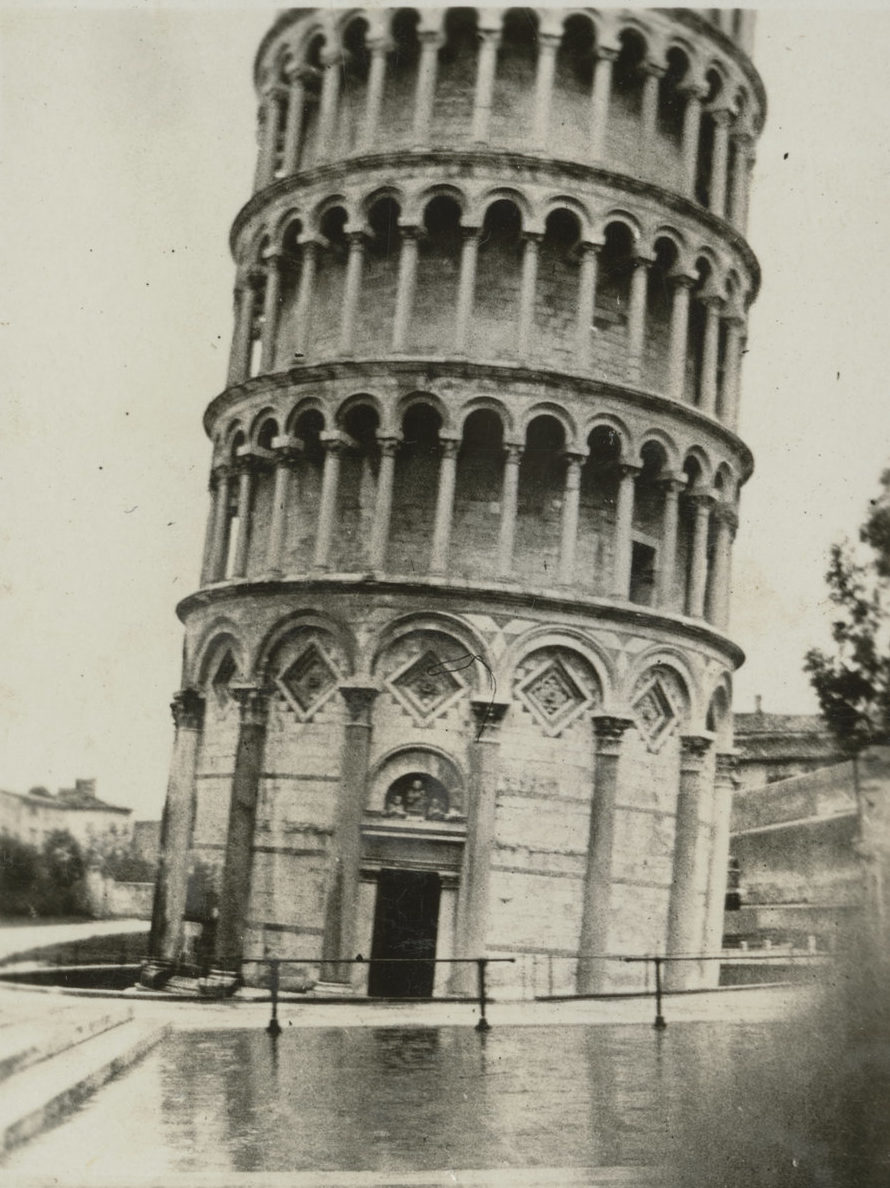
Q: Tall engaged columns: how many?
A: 7